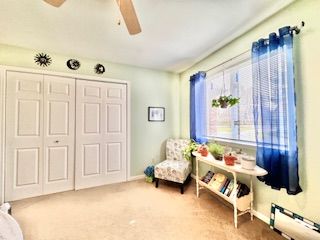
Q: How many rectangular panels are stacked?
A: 12